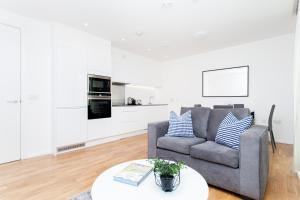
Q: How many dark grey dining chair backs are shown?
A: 4